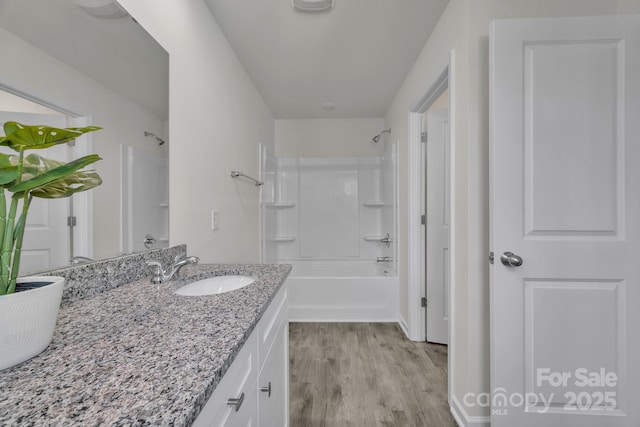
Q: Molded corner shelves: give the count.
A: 4